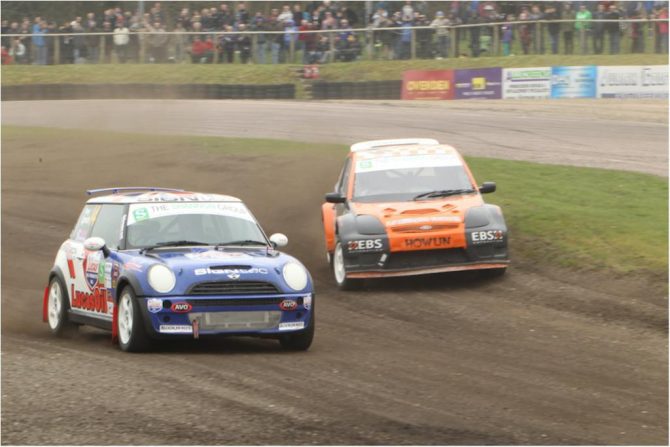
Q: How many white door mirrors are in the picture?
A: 2